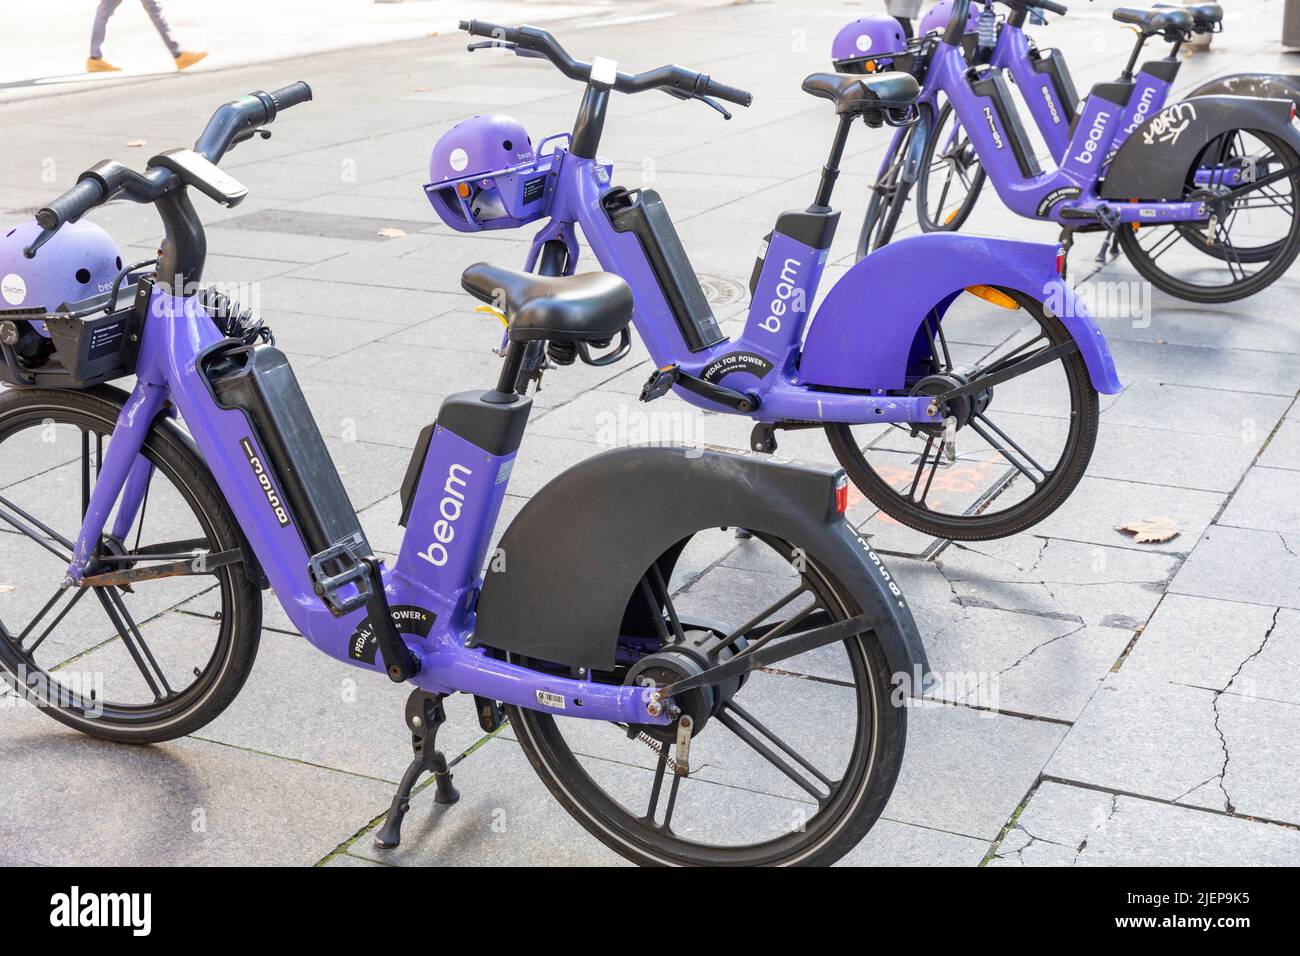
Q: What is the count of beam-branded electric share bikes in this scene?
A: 4